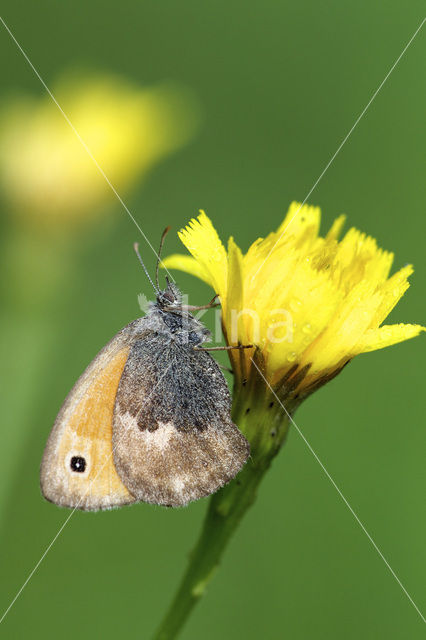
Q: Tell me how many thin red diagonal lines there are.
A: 0